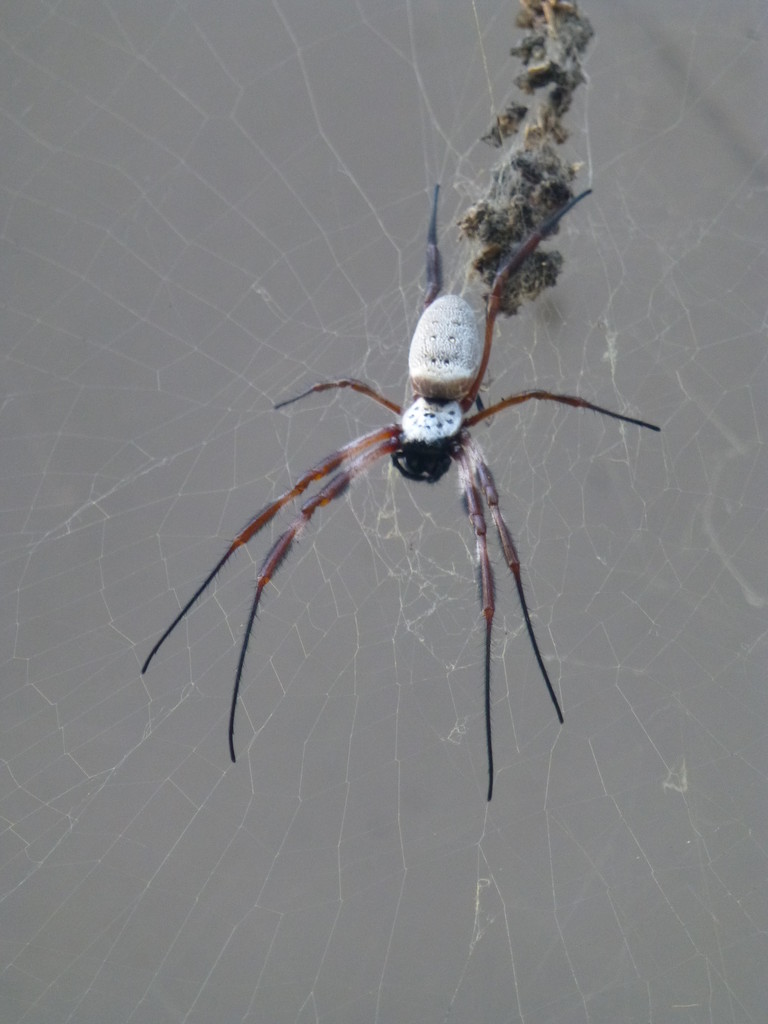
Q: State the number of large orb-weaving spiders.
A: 1